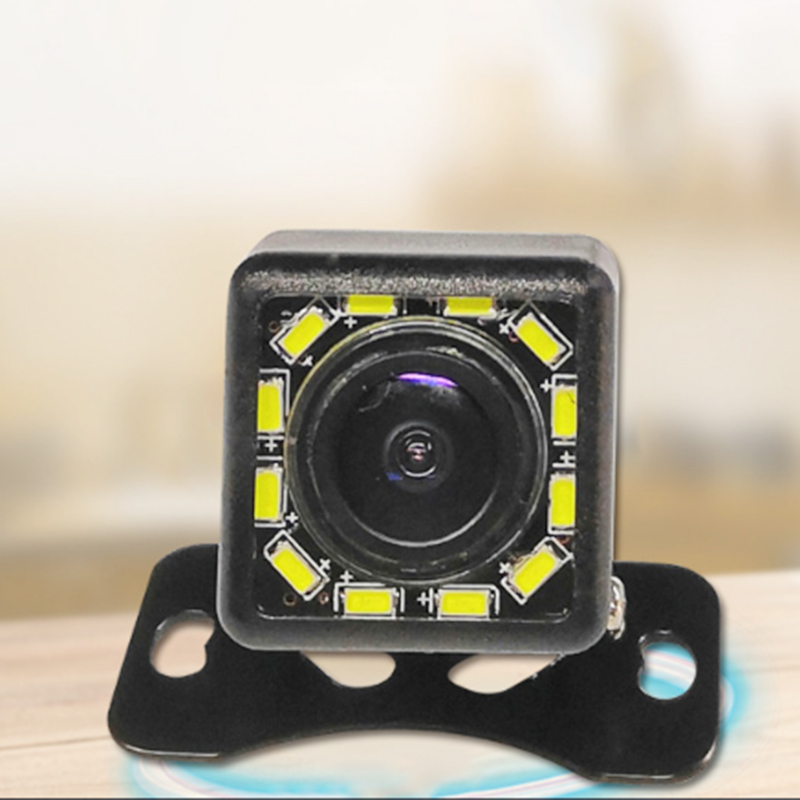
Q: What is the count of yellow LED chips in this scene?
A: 12